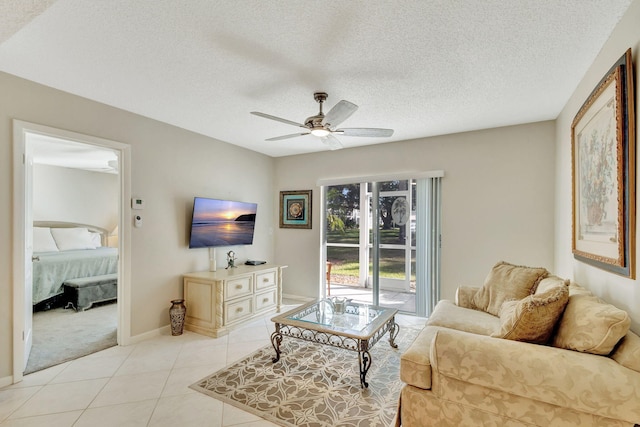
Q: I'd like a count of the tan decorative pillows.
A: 2